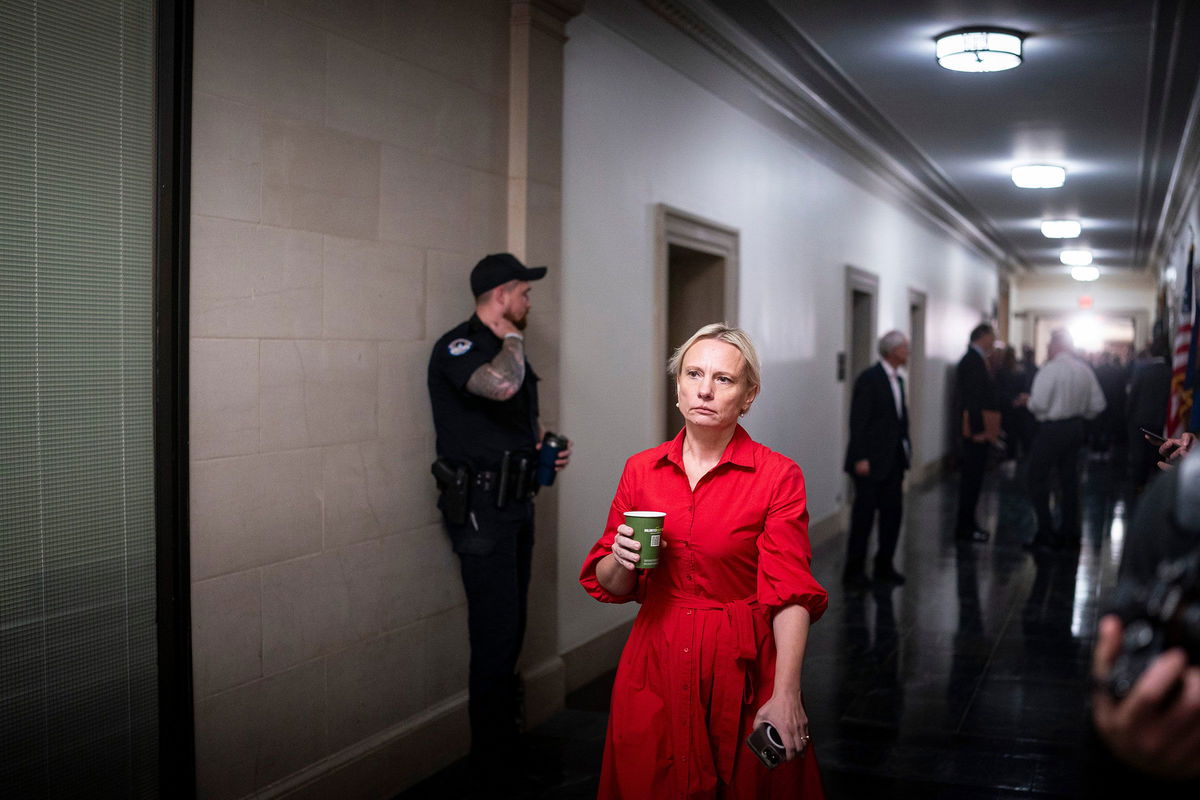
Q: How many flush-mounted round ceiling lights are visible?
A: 5